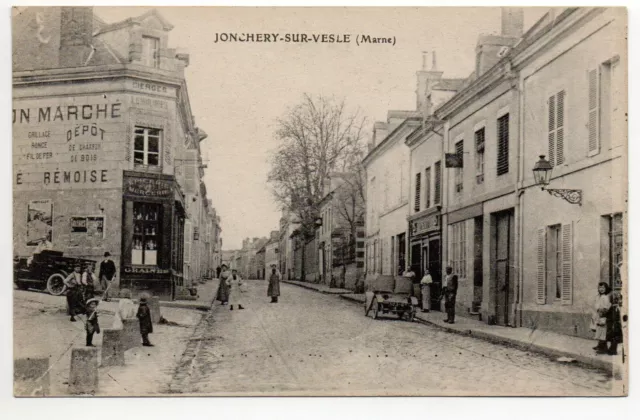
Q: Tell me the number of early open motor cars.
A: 2